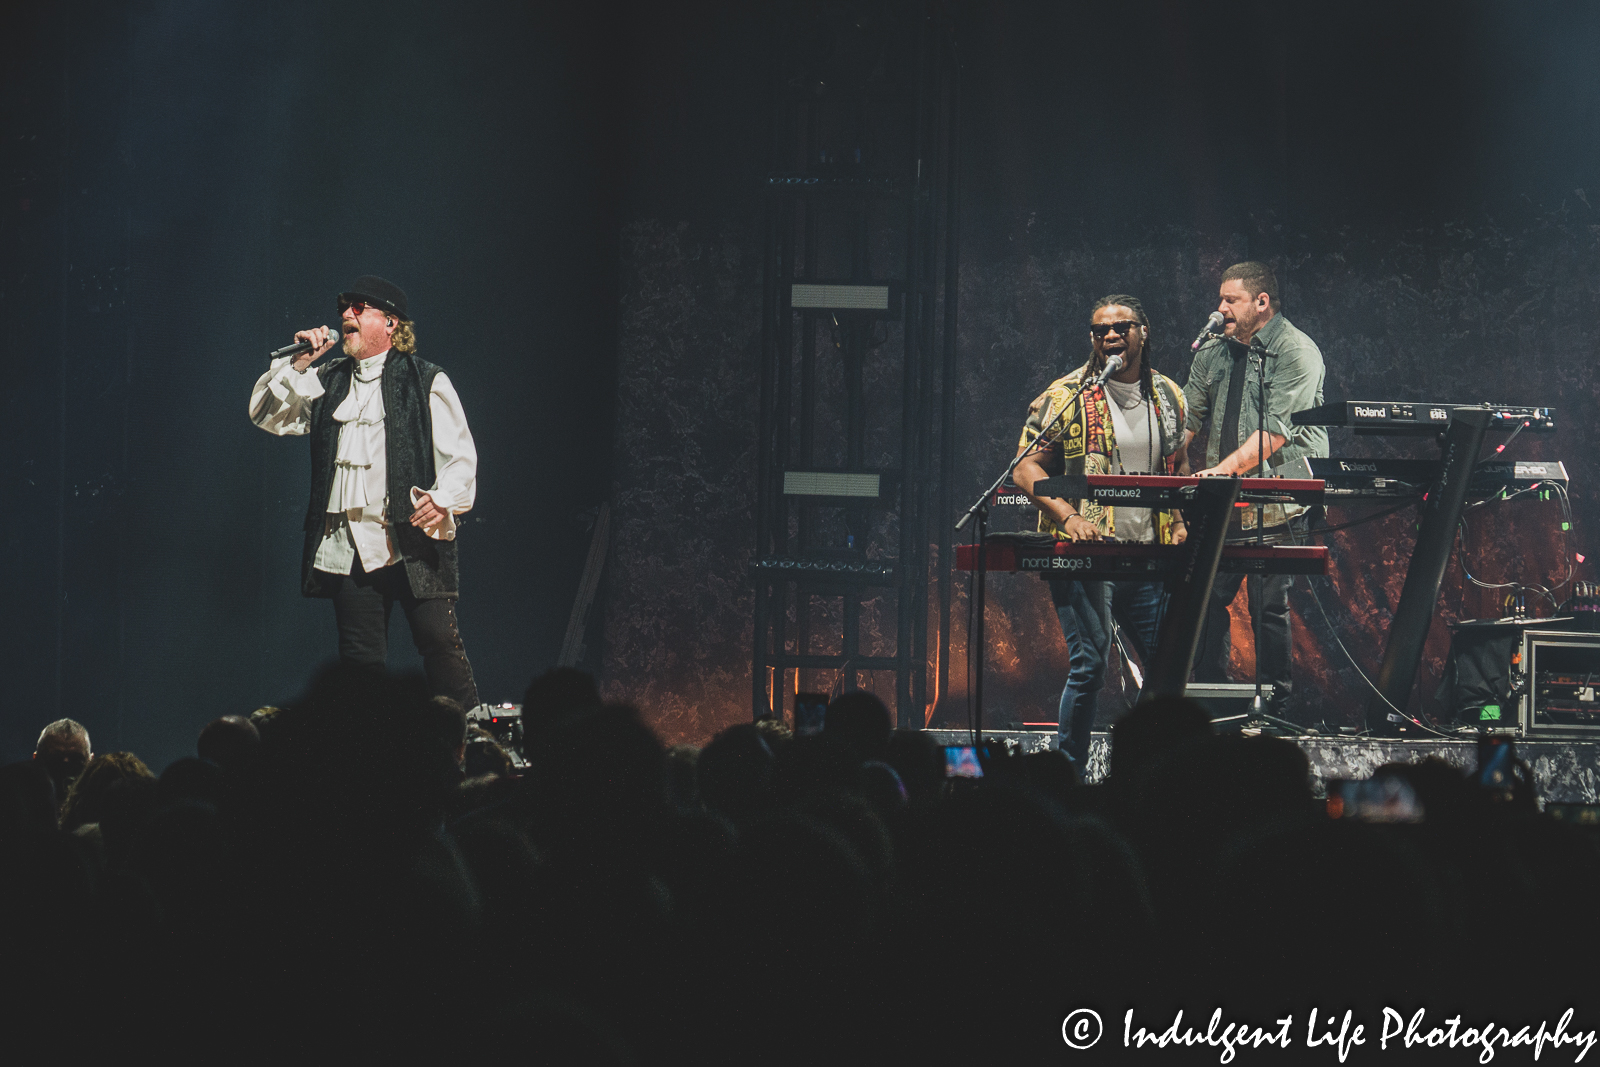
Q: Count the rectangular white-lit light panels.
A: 2